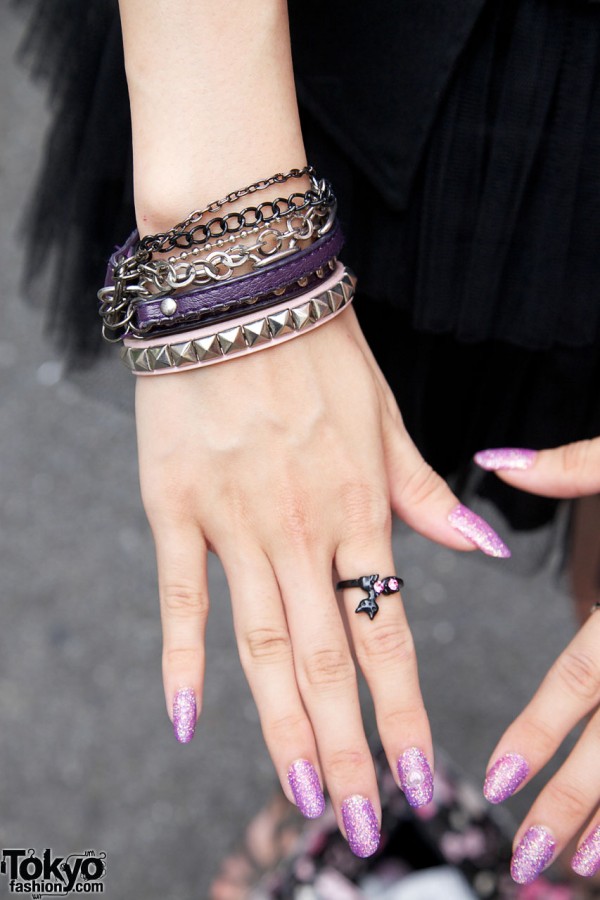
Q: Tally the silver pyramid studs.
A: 13